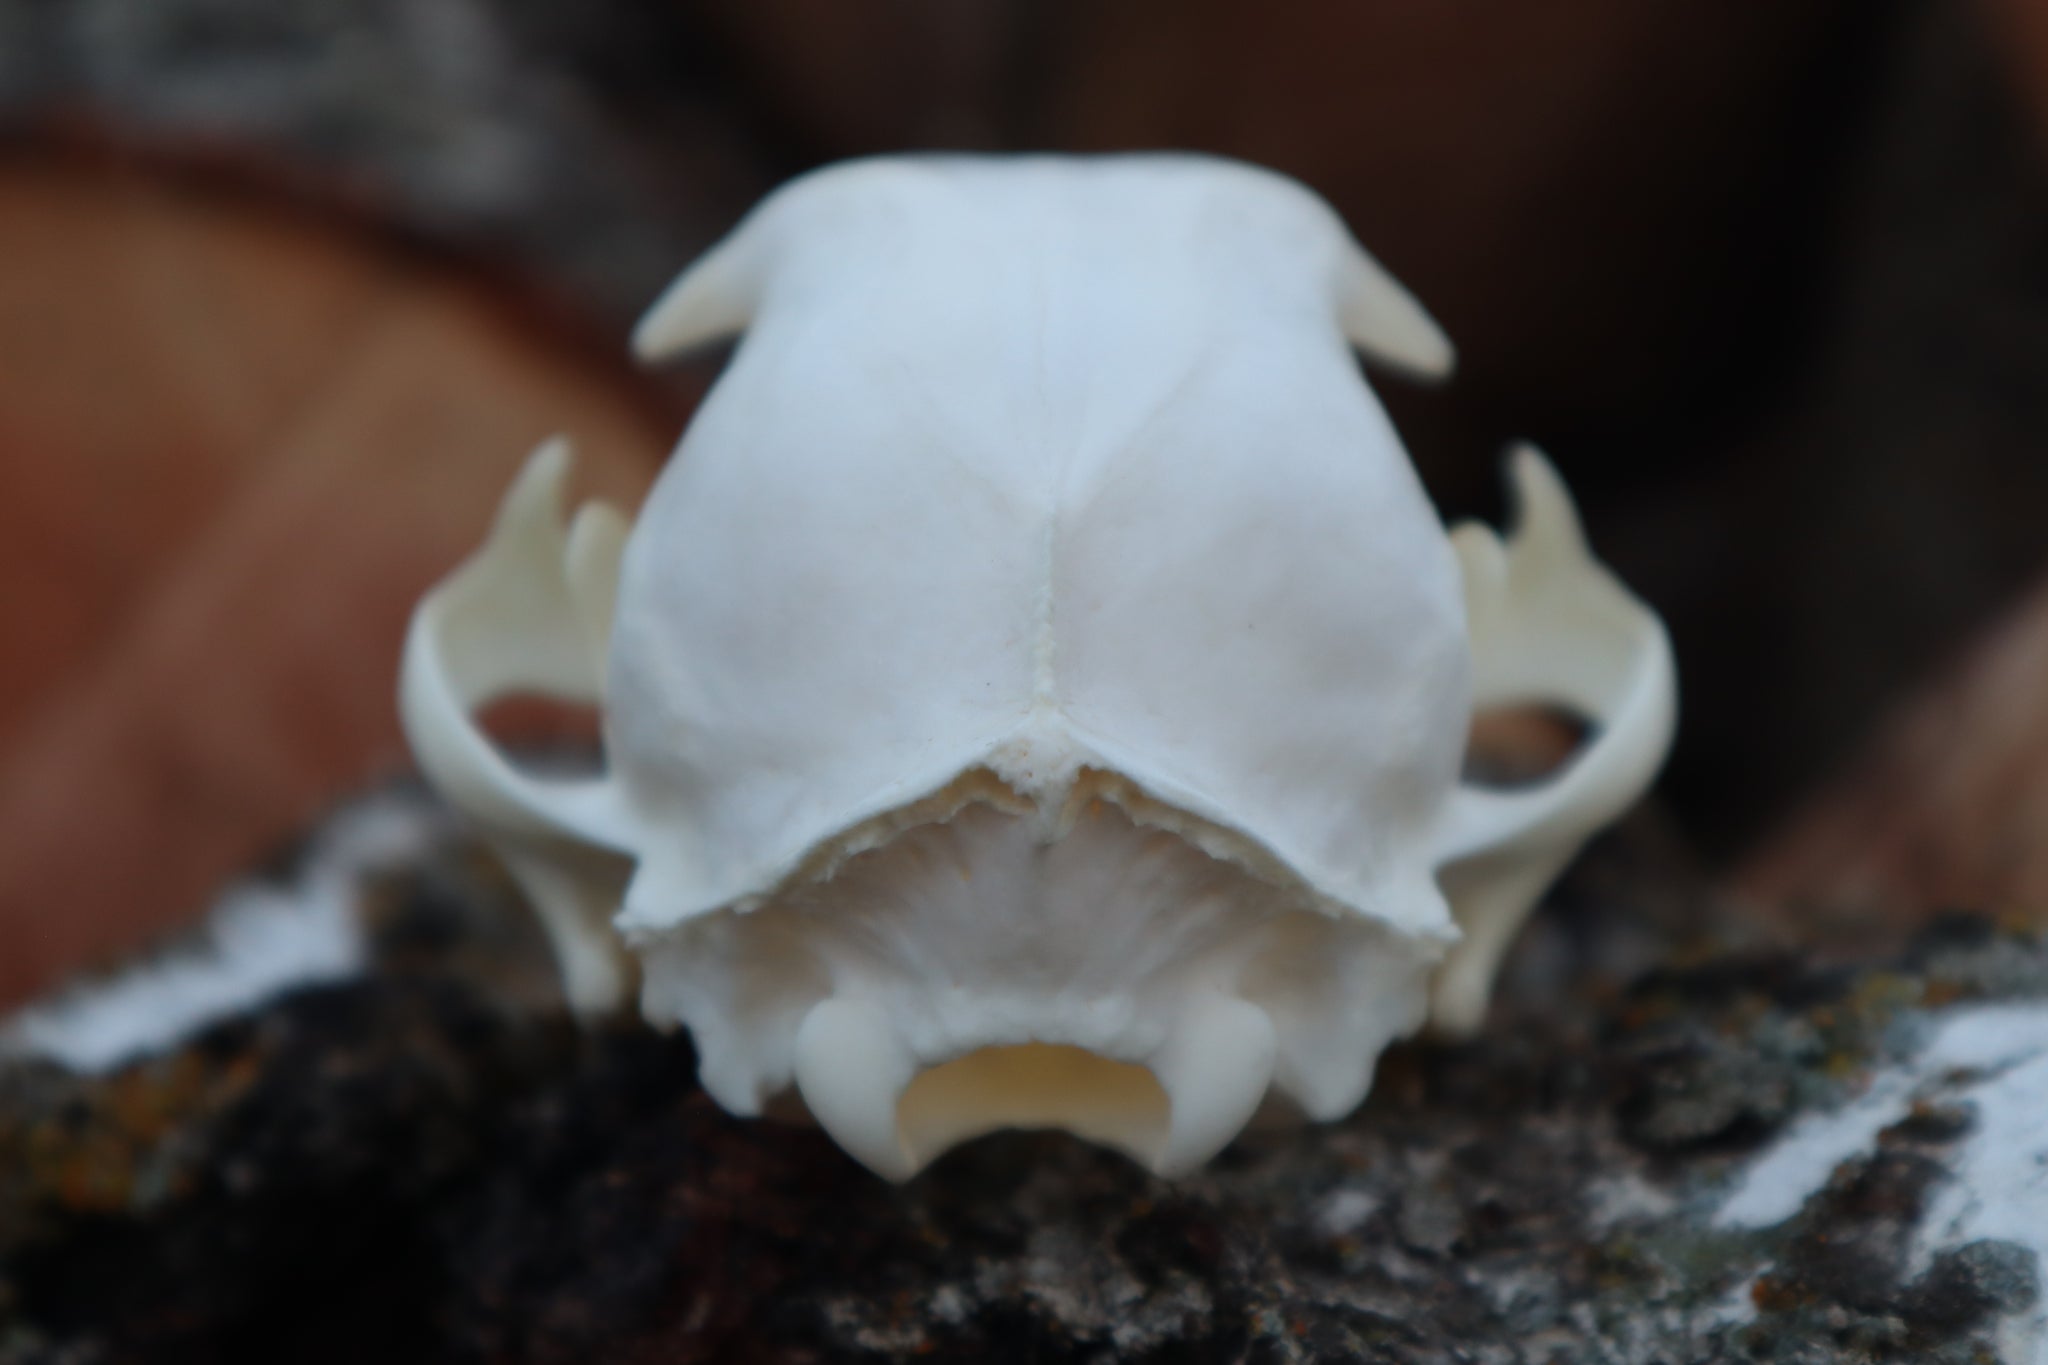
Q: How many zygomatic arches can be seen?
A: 2